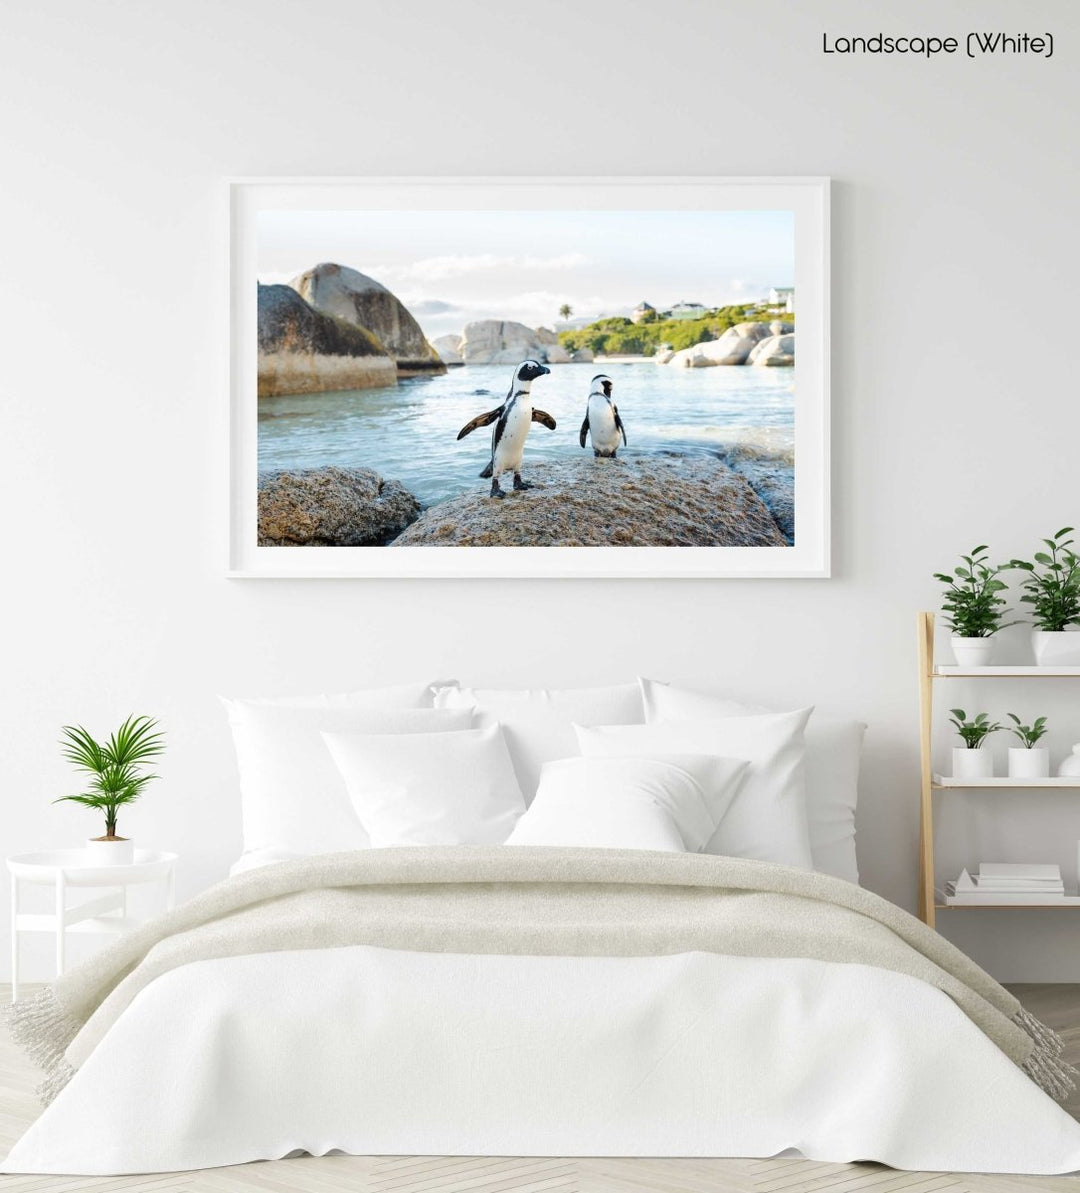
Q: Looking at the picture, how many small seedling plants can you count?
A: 2